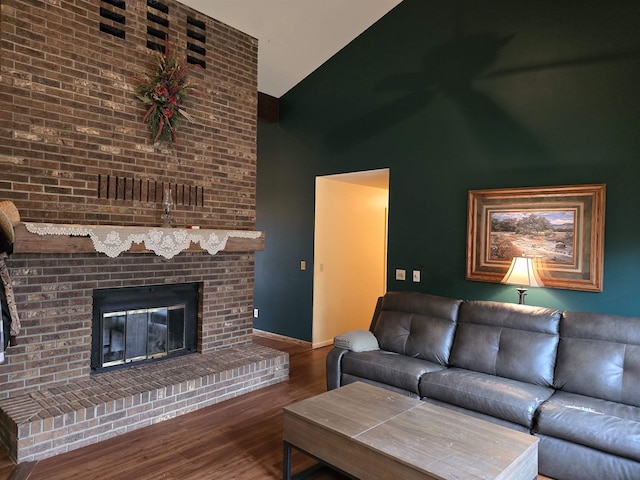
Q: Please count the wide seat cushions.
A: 3